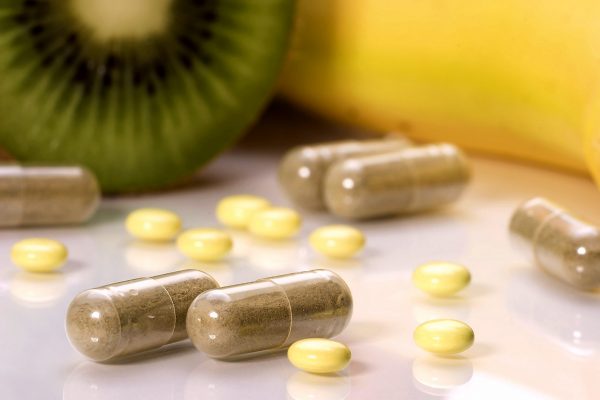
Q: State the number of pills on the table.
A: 15